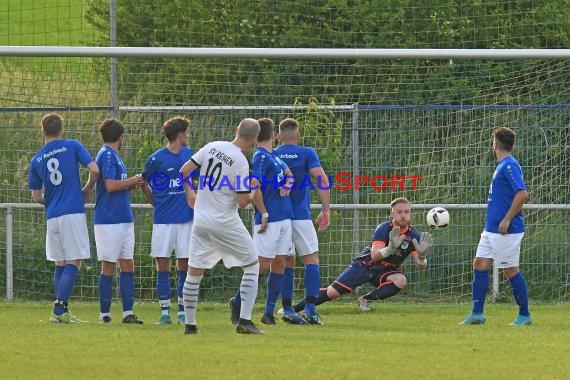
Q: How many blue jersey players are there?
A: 6